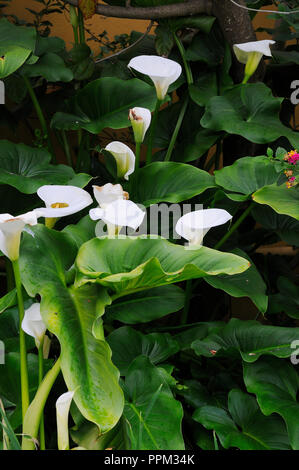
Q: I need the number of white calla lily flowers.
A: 11